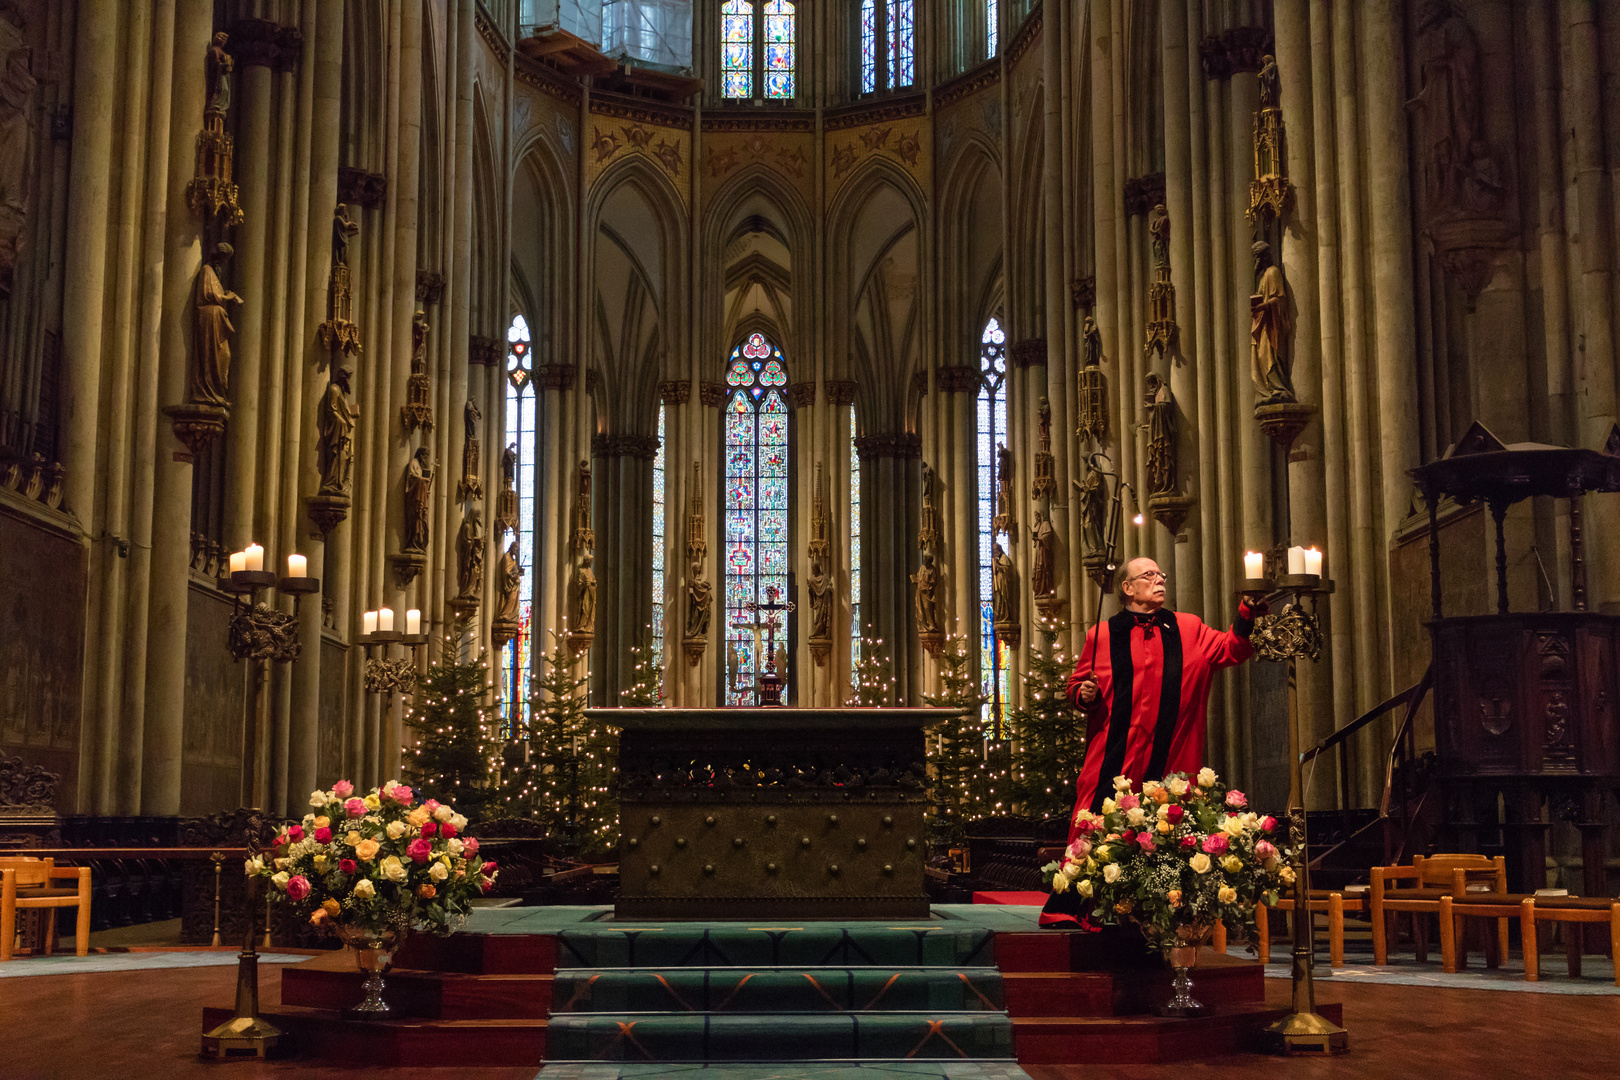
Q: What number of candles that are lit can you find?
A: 8